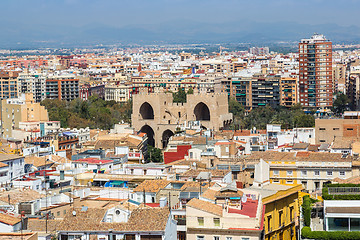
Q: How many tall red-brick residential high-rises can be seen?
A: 1